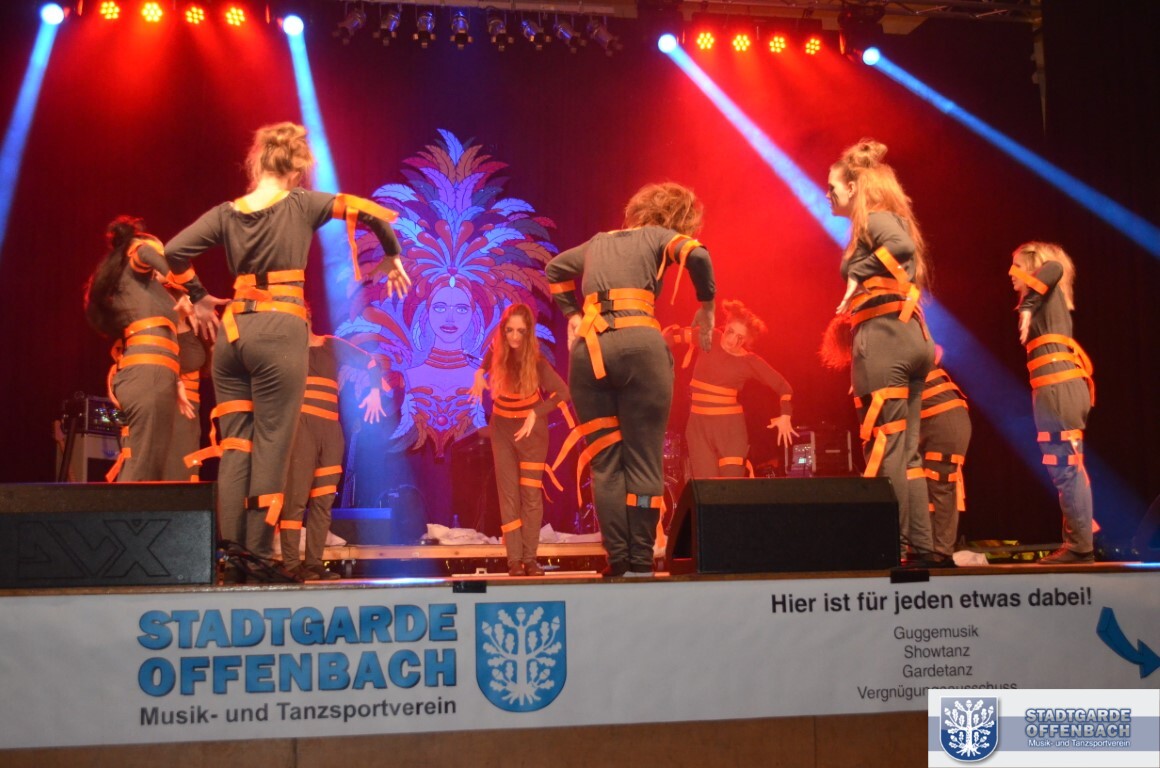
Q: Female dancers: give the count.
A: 10